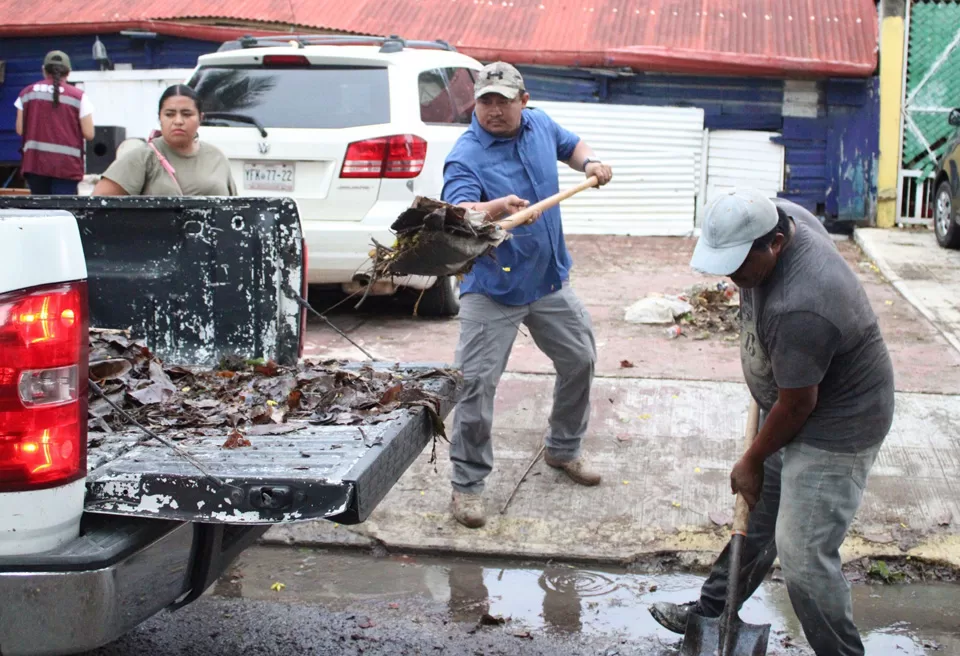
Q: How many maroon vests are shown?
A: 1